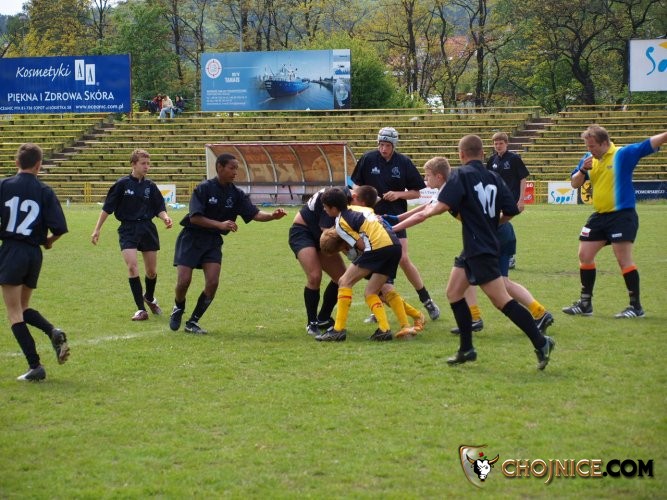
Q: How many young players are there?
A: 11